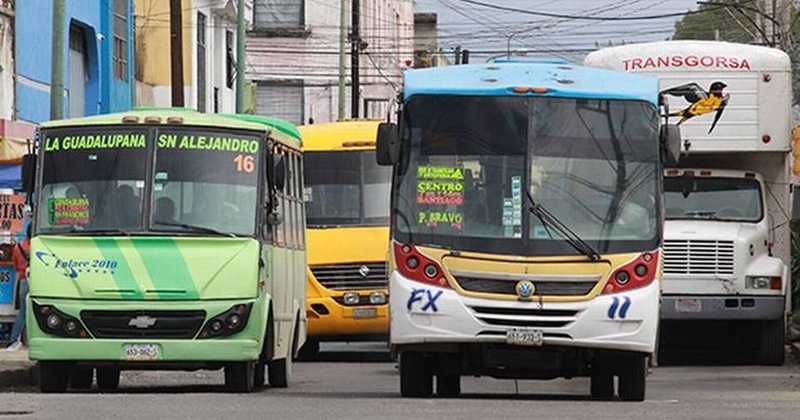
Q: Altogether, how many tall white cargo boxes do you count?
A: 1